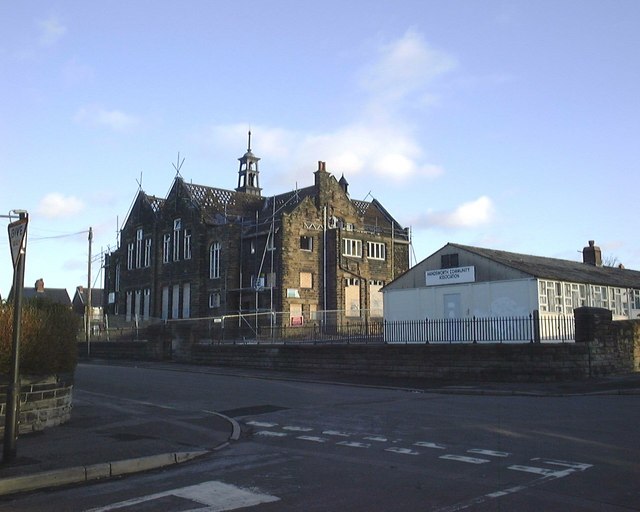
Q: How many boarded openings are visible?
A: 11